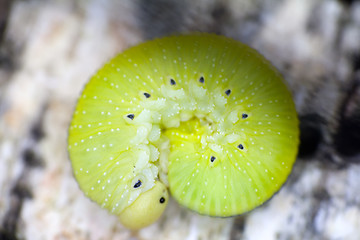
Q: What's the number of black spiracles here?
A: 9